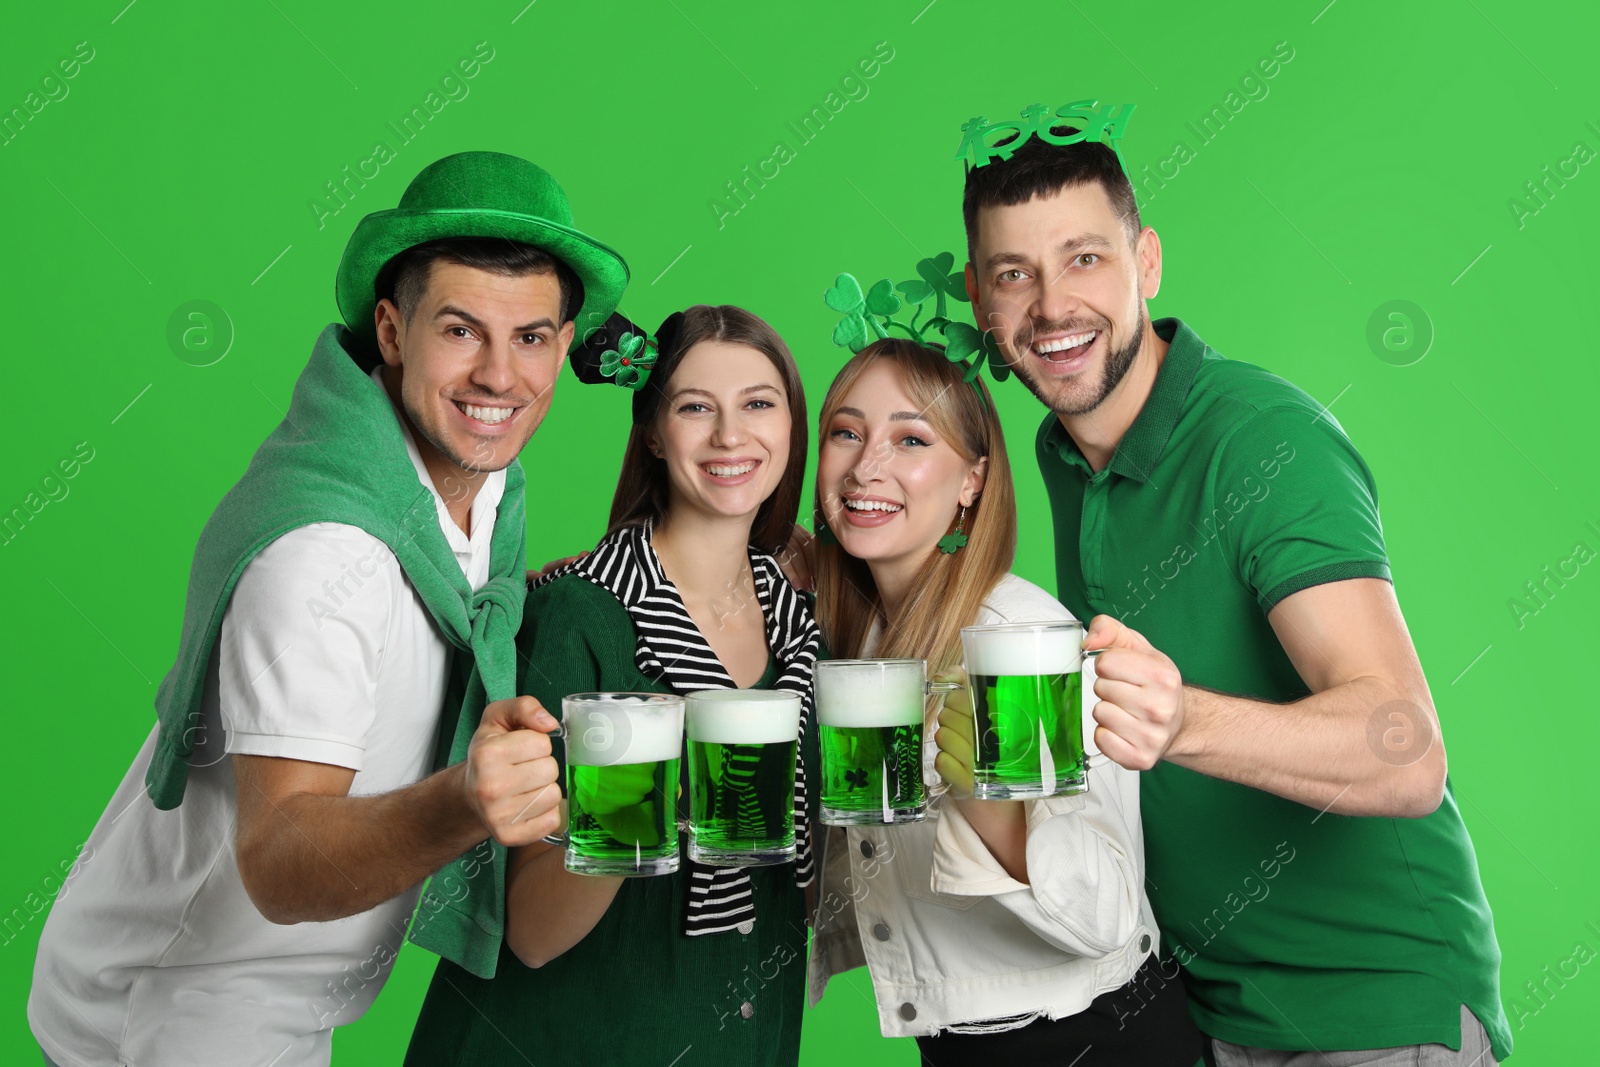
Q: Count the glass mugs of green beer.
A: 4